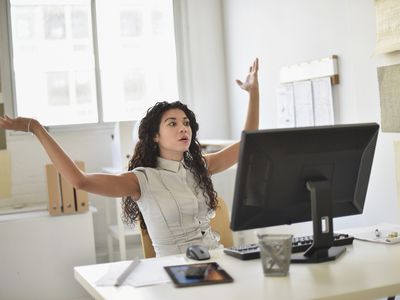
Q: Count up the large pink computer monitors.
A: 0